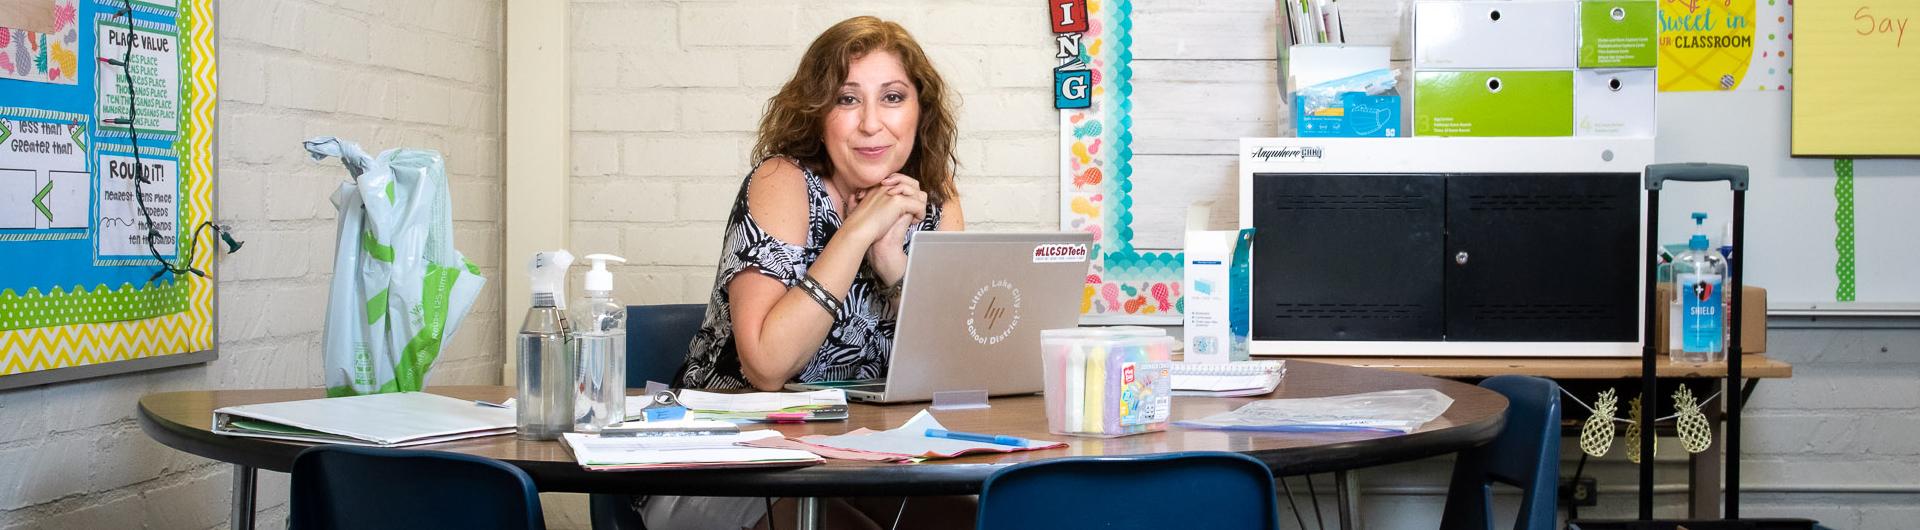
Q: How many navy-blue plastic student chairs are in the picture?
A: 4